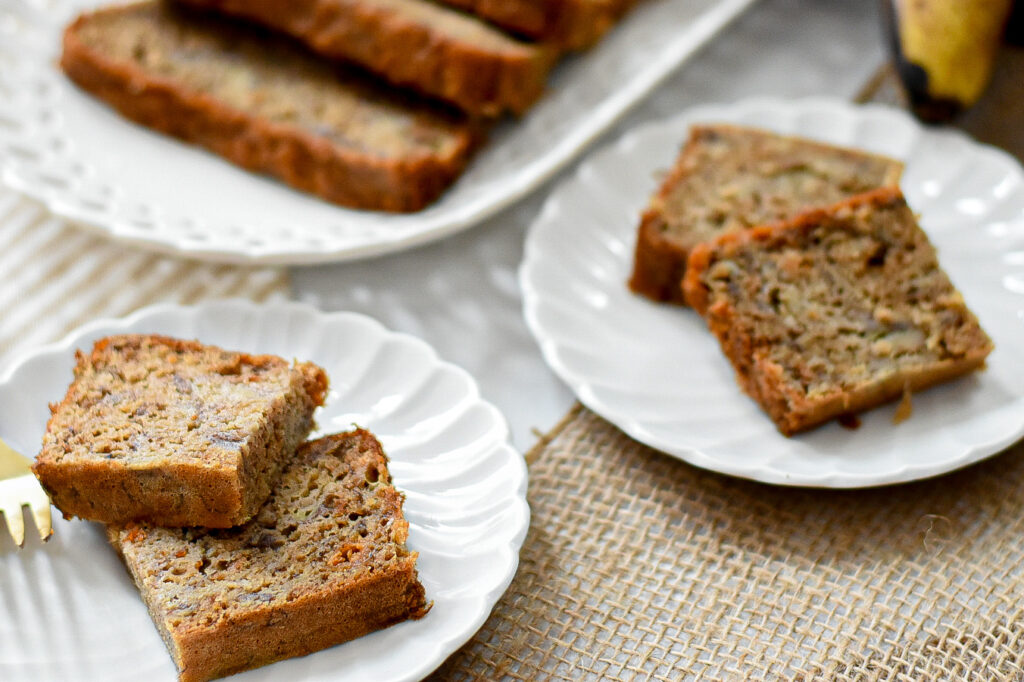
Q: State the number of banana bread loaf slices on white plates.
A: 7